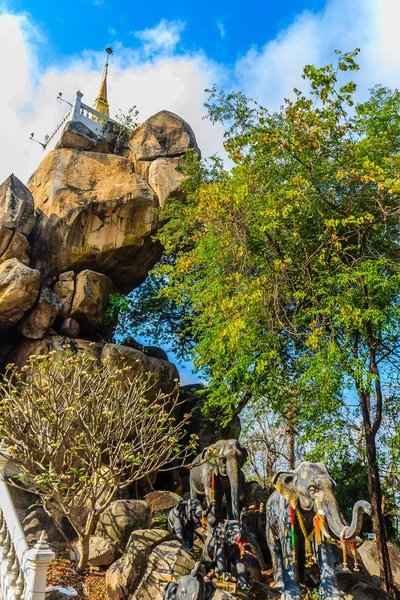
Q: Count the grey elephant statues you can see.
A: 5